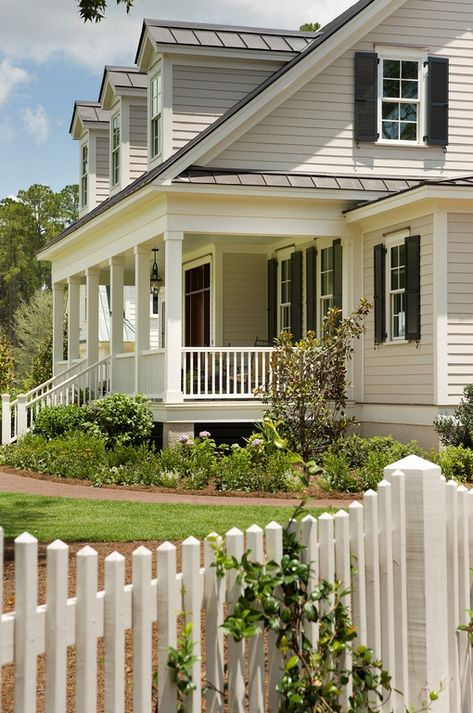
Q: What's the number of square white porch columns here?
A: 6